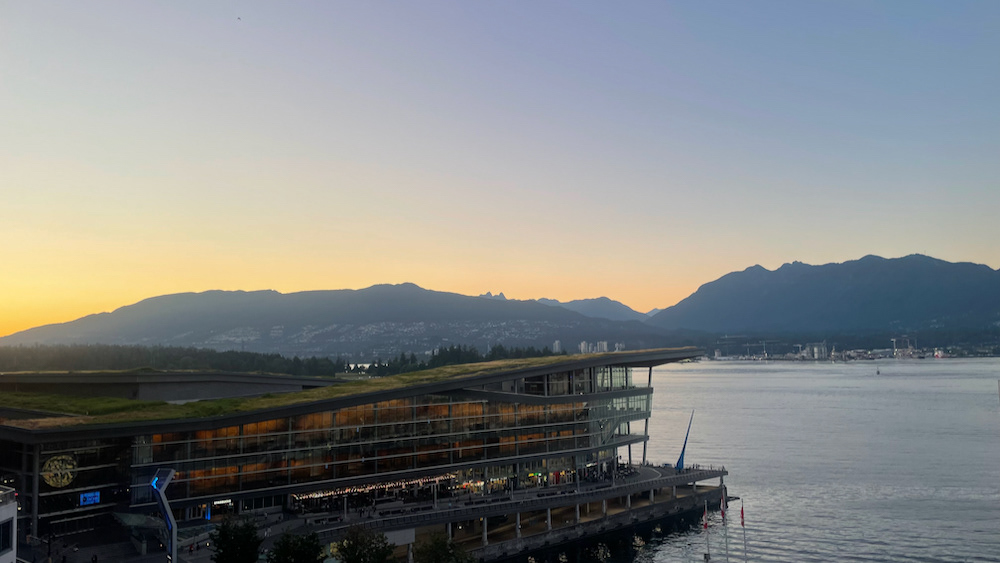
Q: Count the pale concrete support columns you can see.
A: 12